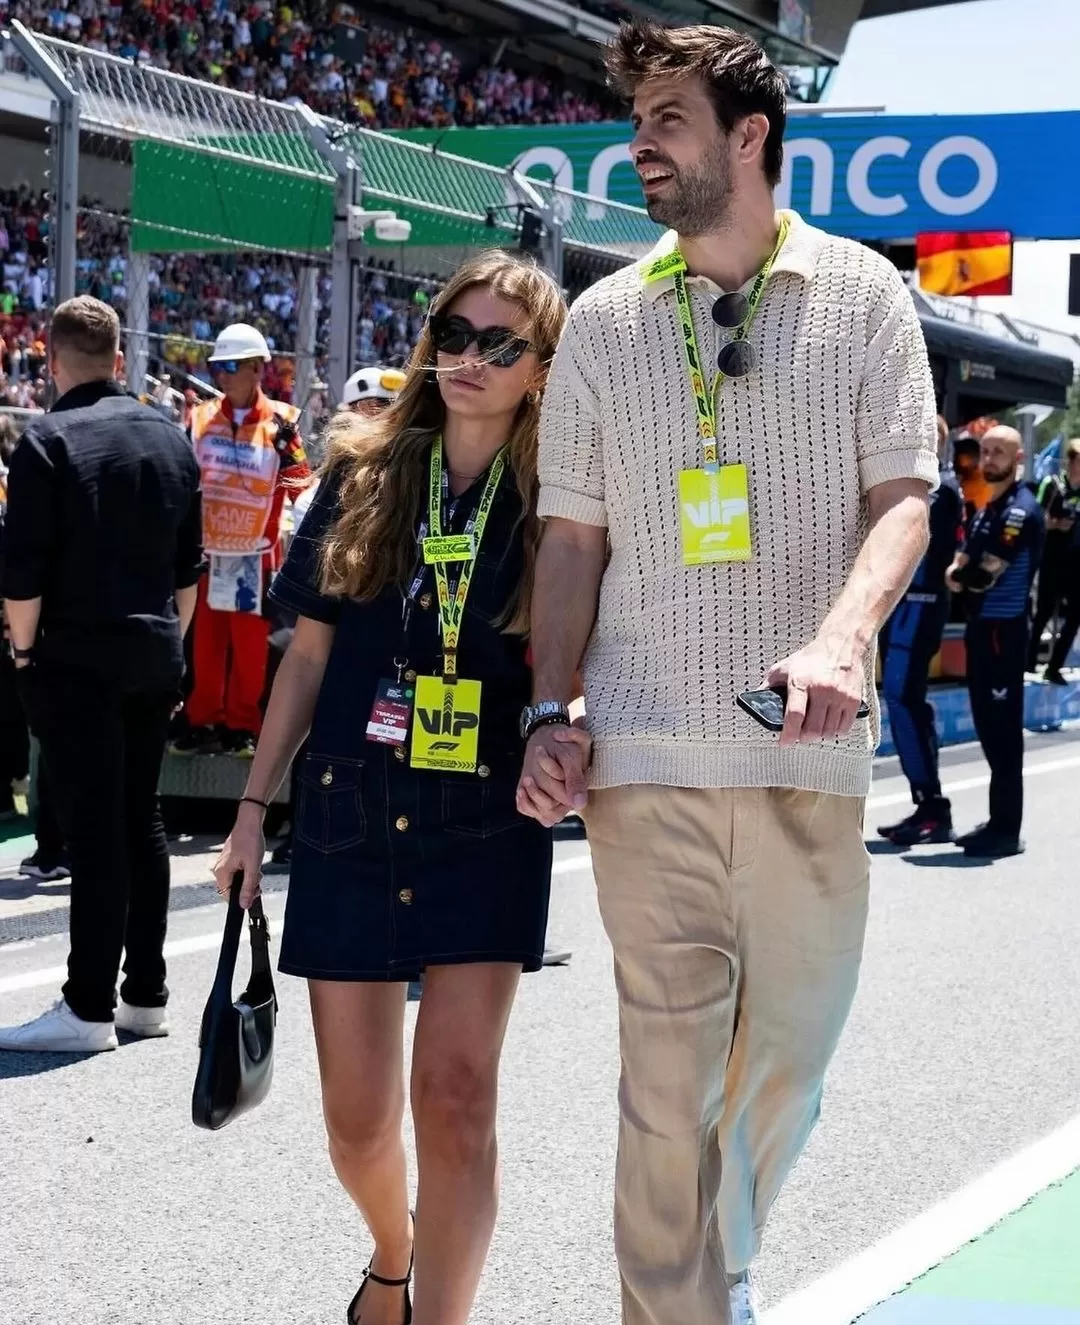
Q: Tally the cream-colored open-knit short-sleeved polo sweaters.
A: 1